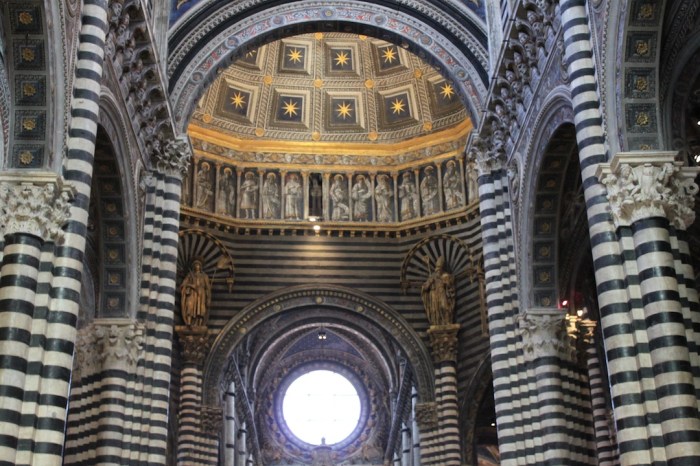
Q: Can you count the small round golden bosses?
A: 11